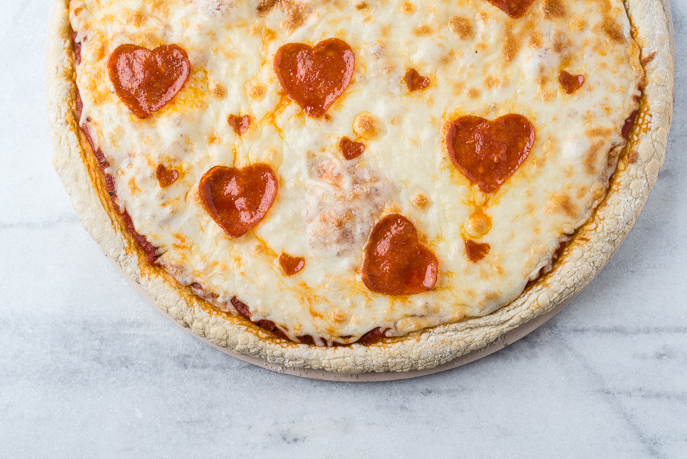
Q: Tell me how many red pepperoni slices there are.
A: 13